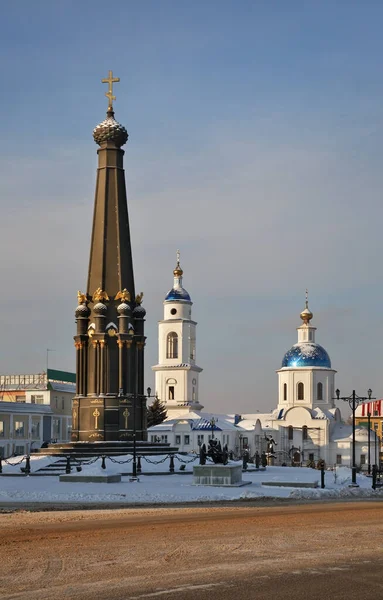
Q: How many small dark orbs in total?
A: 4